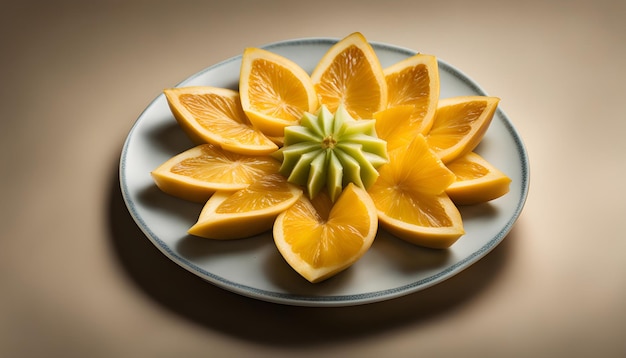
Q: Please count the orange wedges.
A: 10